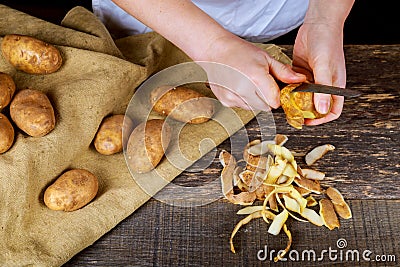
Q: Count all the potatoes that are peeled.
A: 1